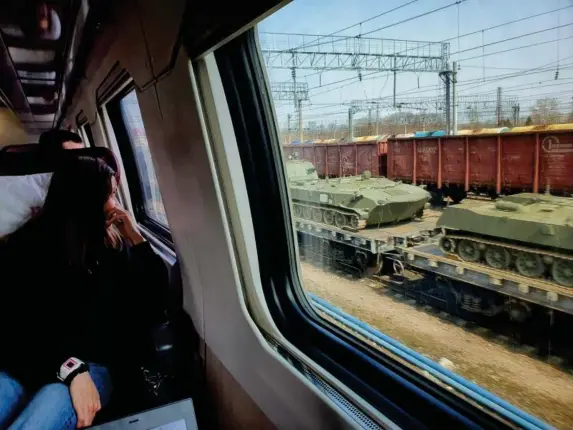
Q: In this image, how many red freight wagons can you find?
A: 2